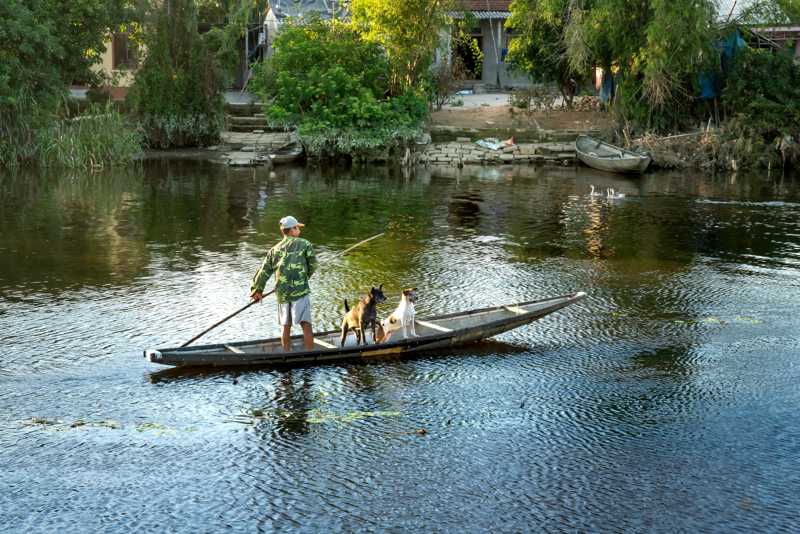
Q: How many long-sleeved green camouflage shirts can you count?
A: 1